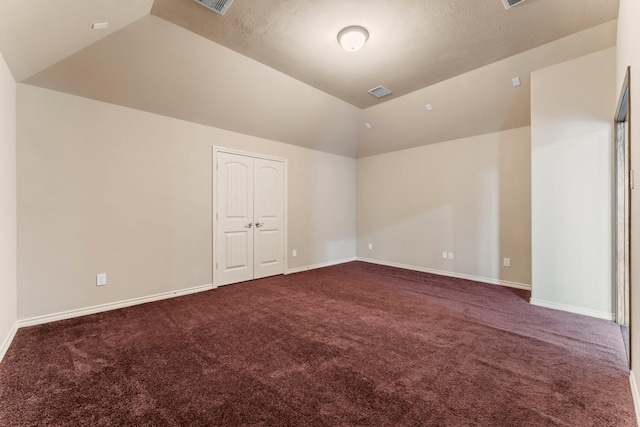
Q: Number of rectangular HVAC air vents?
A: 3